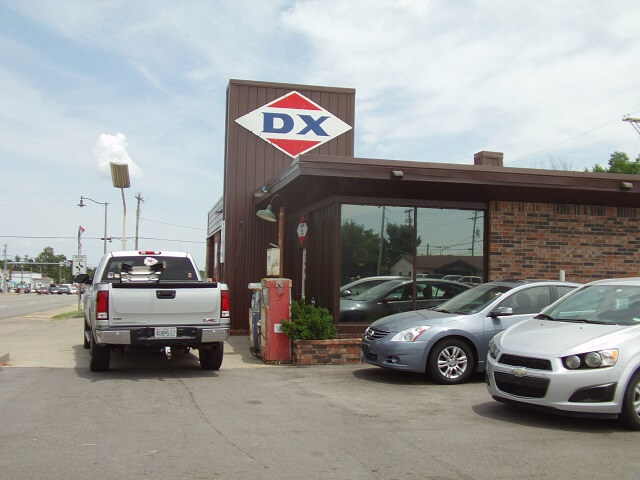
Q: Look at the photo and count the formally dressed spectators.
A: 0